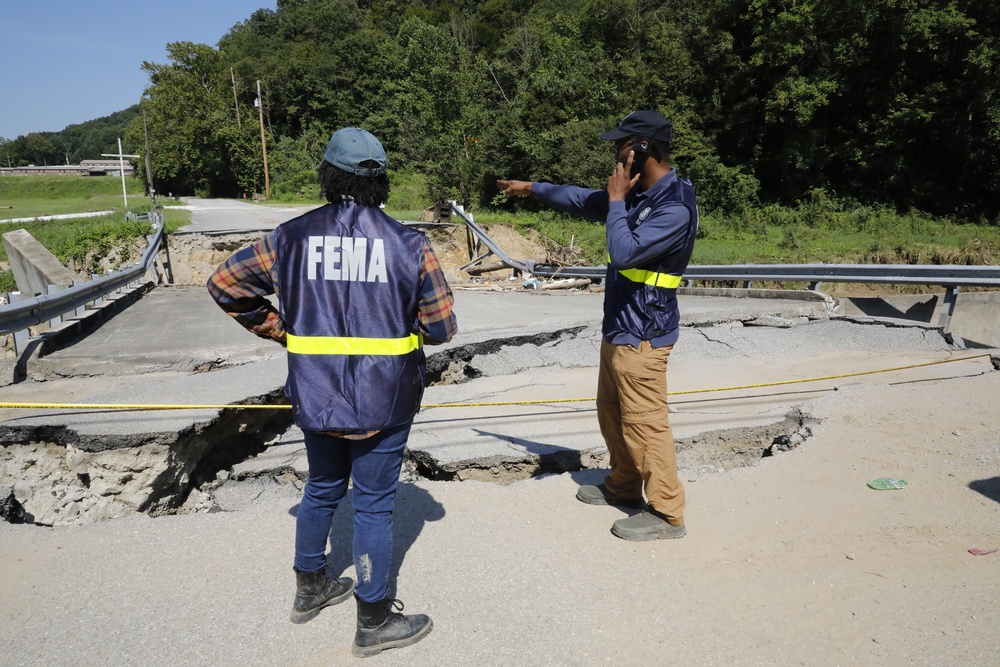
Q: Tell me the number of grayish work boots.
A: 2